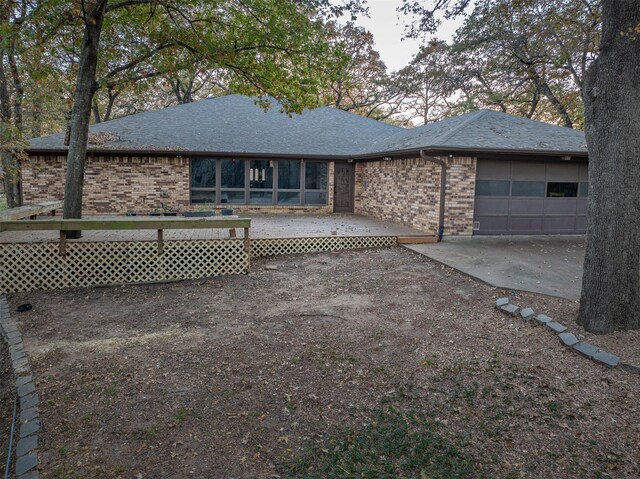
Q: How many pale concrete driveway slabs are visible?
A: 1